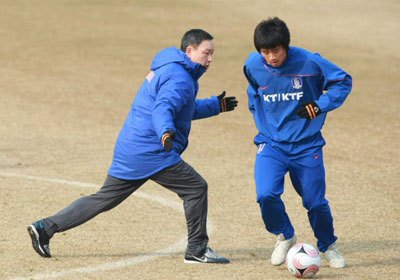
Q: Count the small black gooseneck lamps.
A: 0